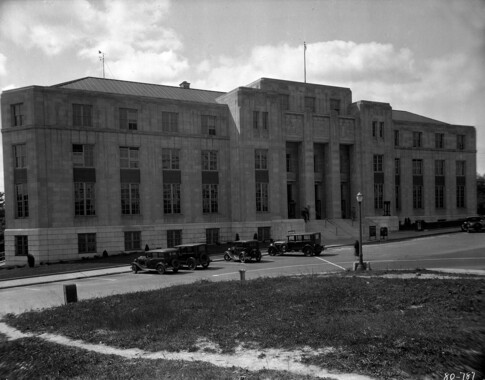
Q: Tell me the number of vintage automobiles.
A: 5